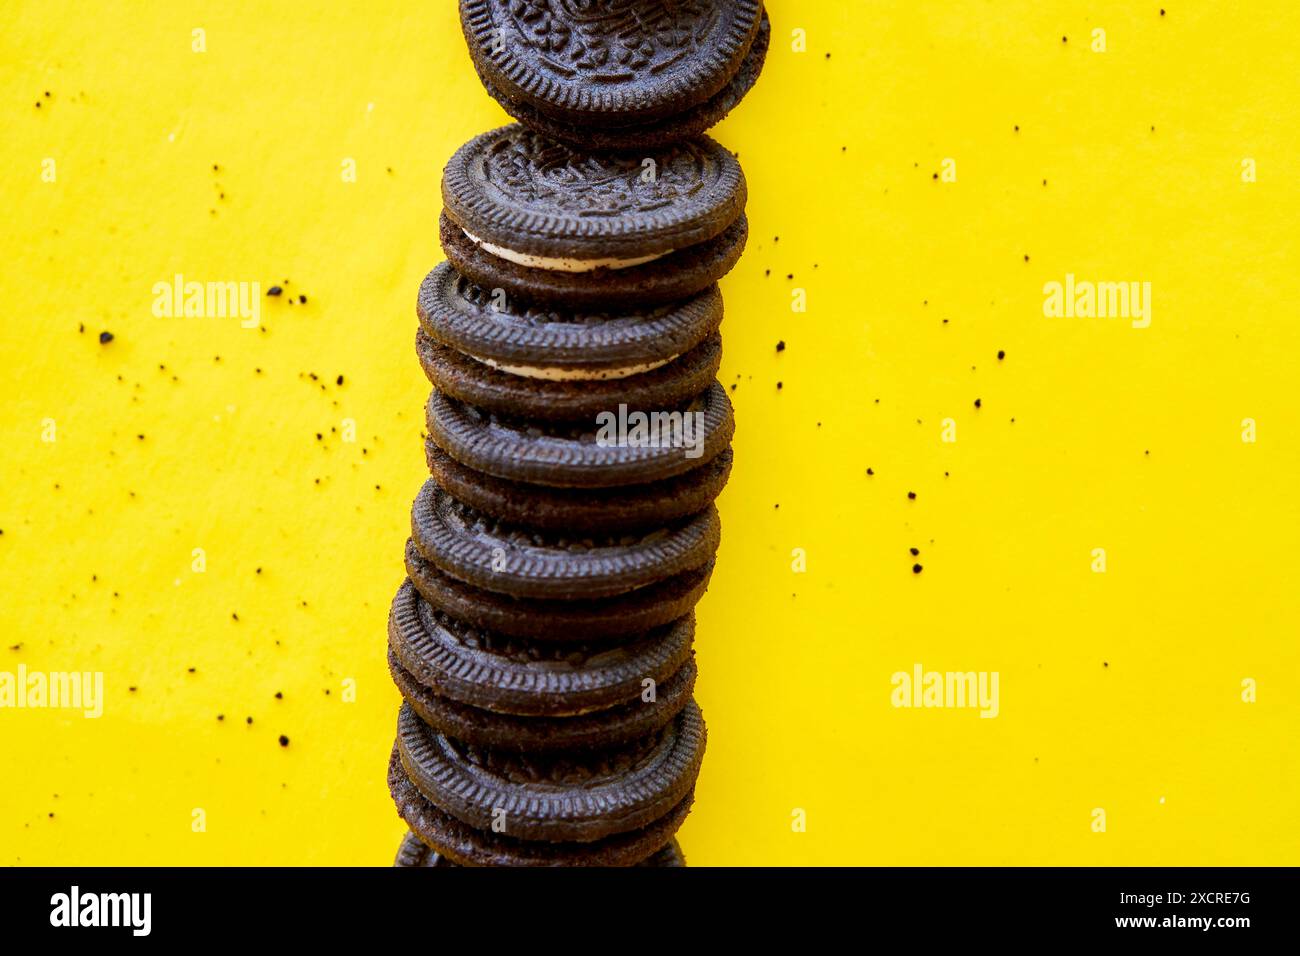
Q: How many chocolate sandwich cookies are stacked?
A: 8